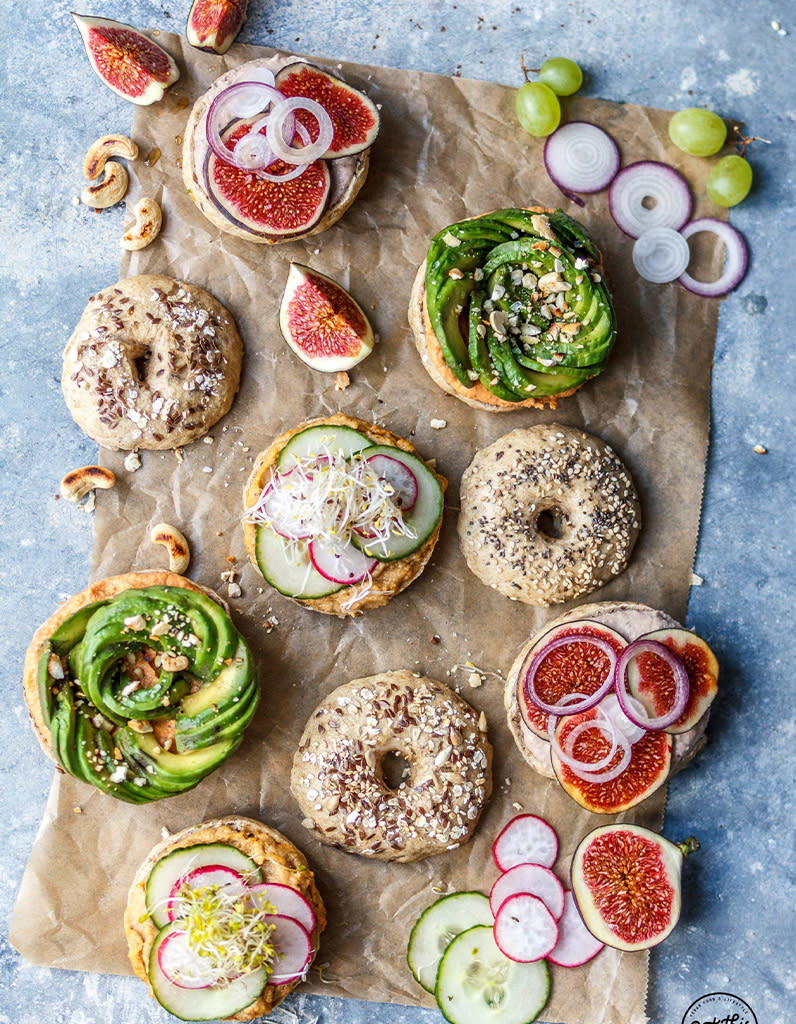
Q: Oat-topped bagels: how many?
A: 2